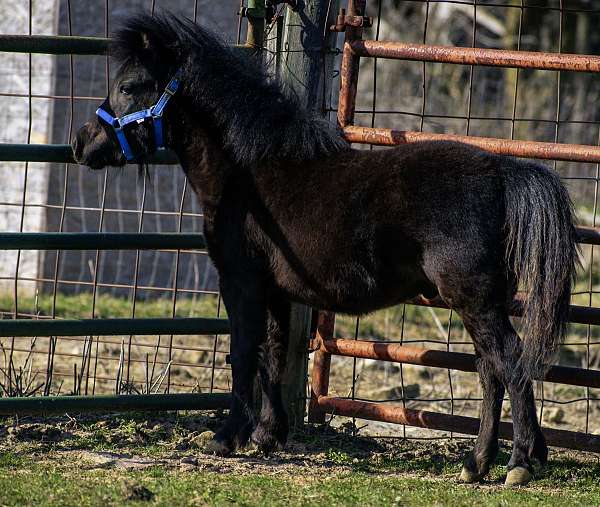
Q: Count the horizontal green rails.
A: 5